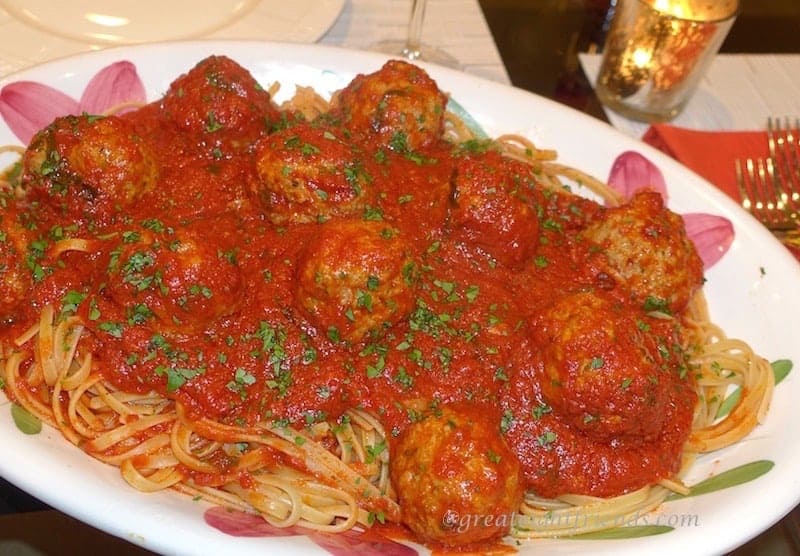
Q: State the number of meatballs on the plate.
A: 11